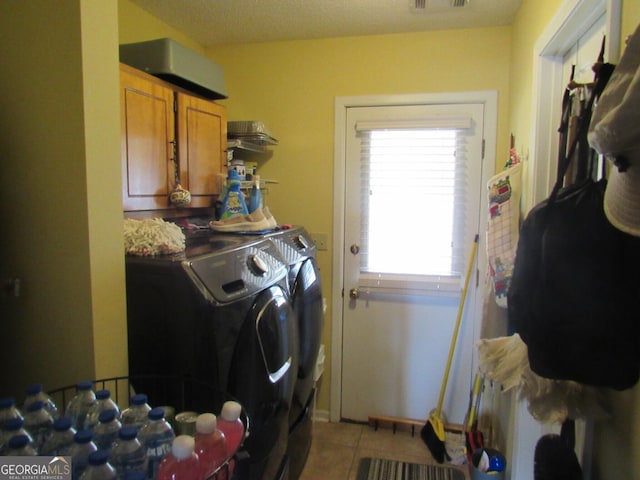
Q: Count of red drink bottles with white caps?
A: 3